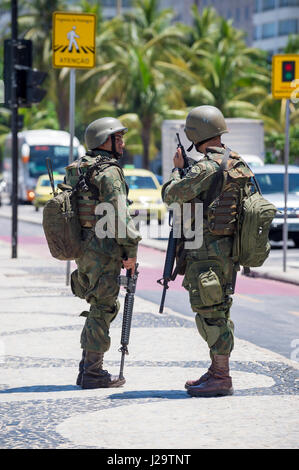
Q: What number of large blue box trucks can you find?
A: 0